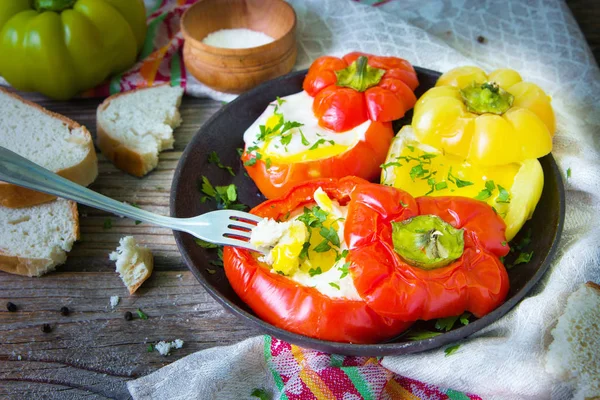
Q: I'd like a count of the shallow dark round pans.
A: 1